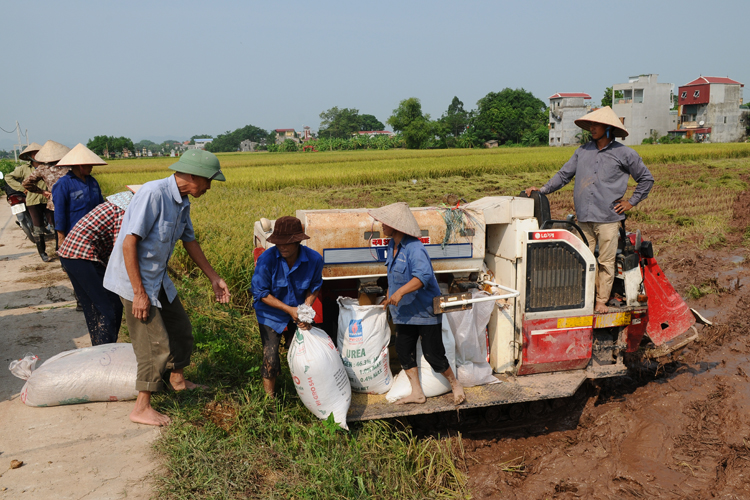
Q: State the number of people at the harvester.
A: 3